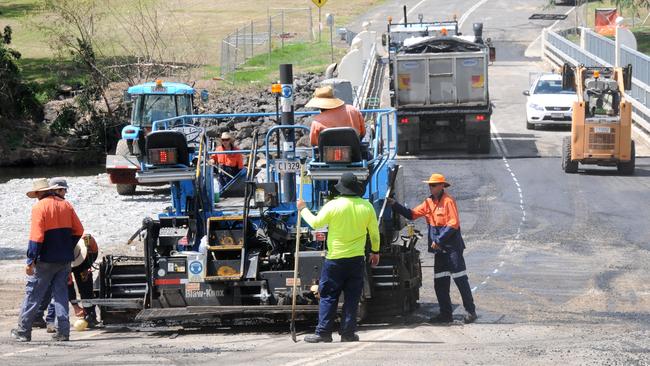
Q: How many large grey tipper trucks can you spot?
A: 1